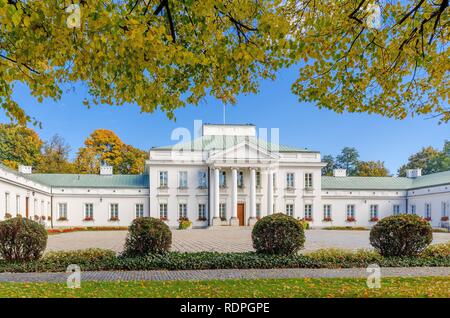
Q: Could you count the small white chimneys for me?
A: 4